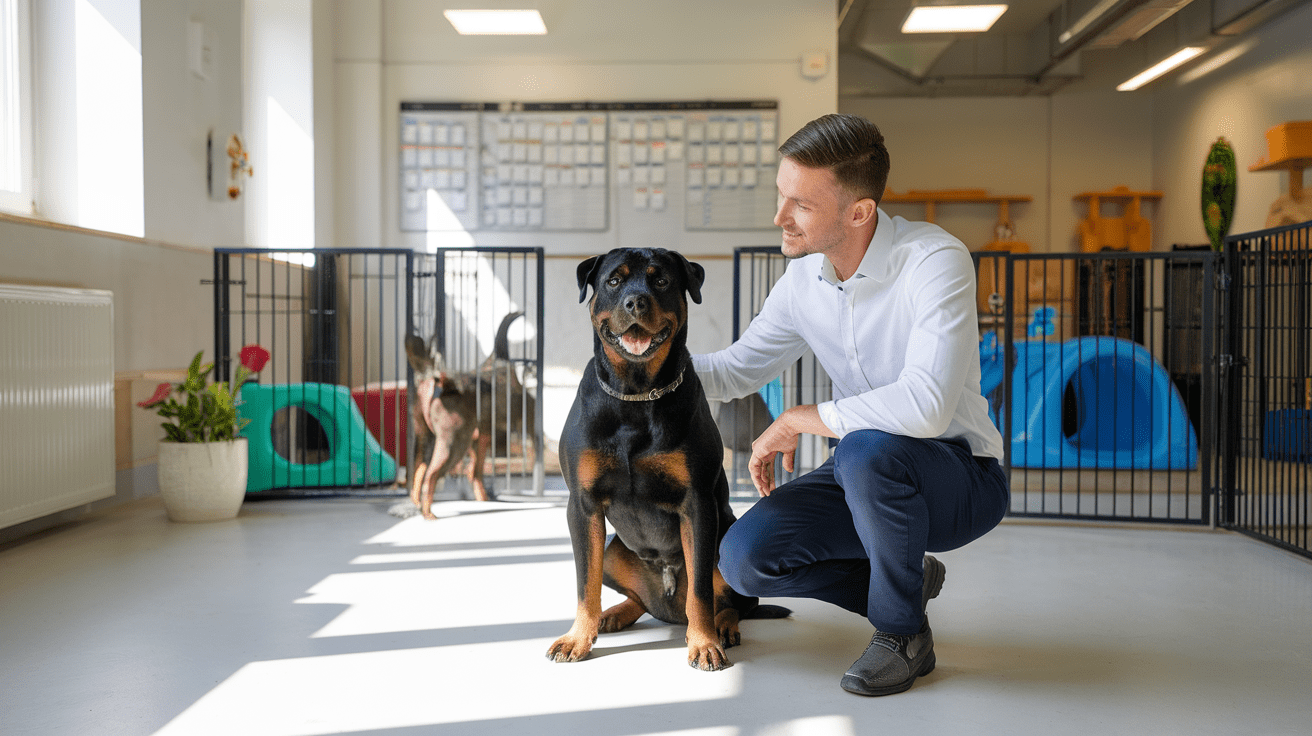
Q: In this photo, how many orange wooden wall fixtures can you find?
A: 3